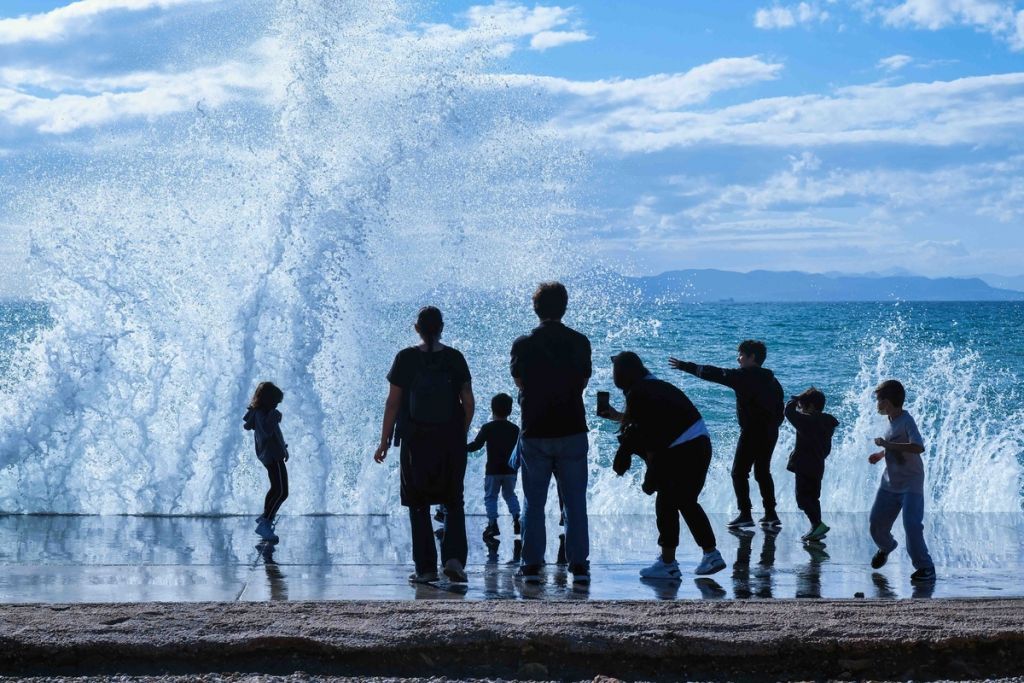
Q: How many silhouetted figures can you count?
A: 8